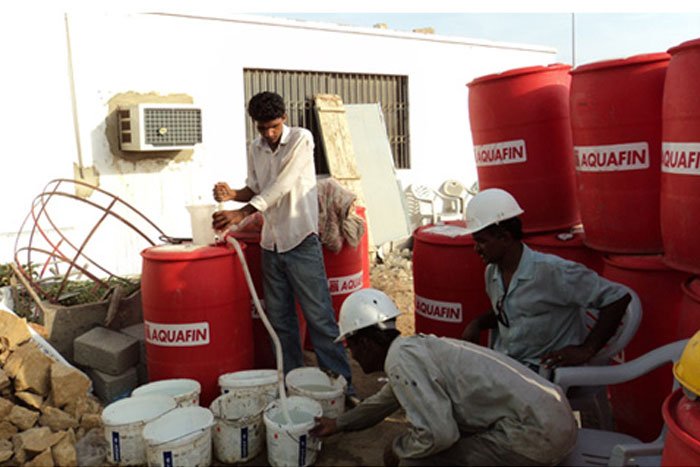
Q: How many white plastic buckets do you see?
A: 7